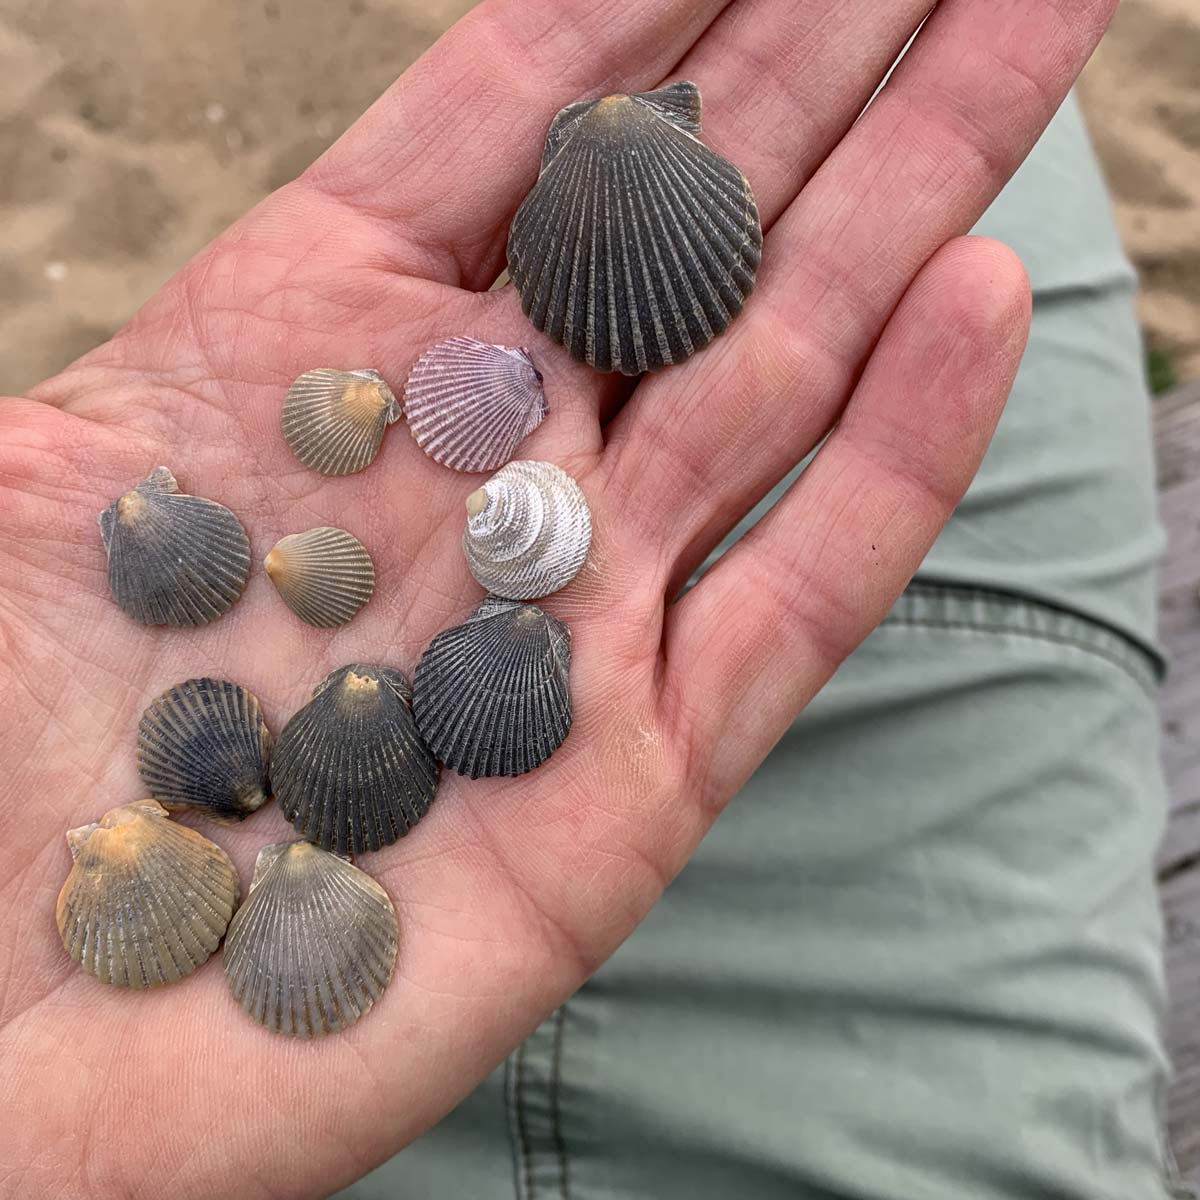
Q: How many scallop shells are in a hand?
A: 10